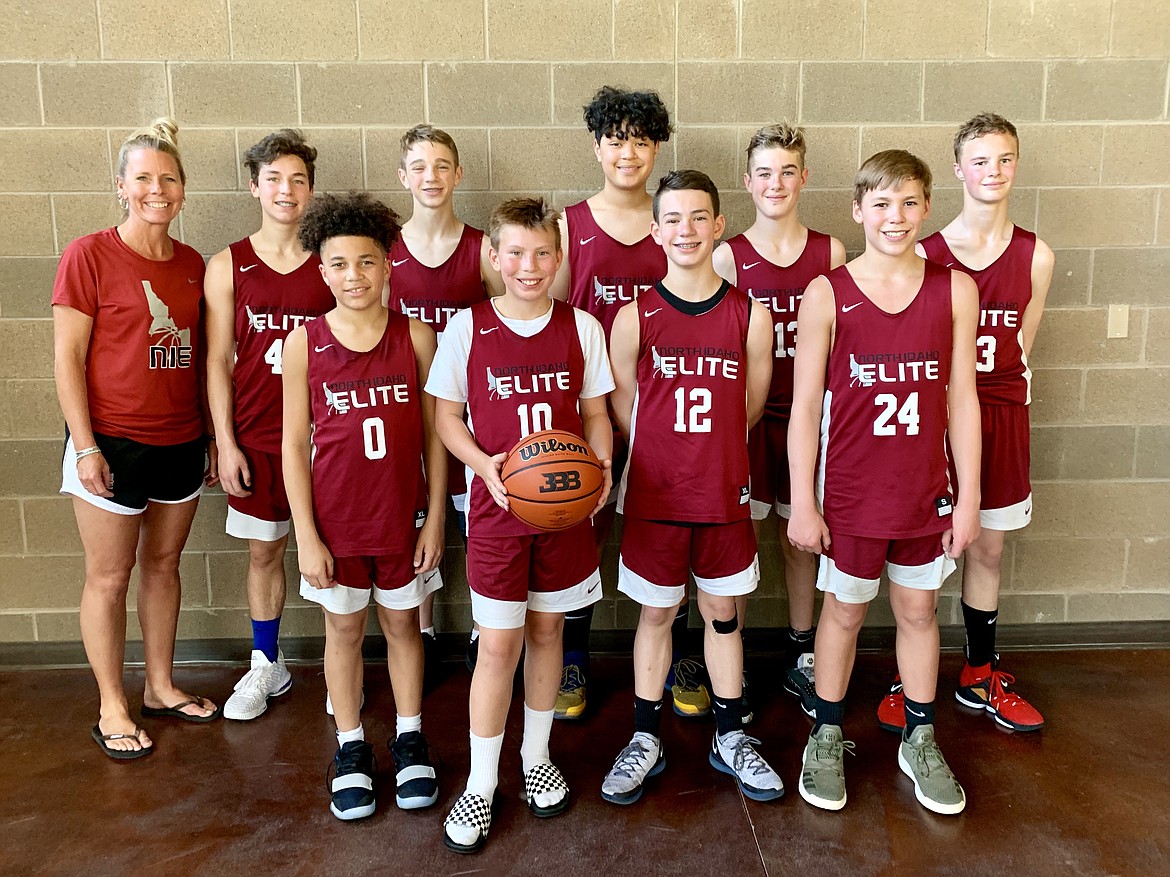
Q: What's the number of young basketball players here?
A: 9